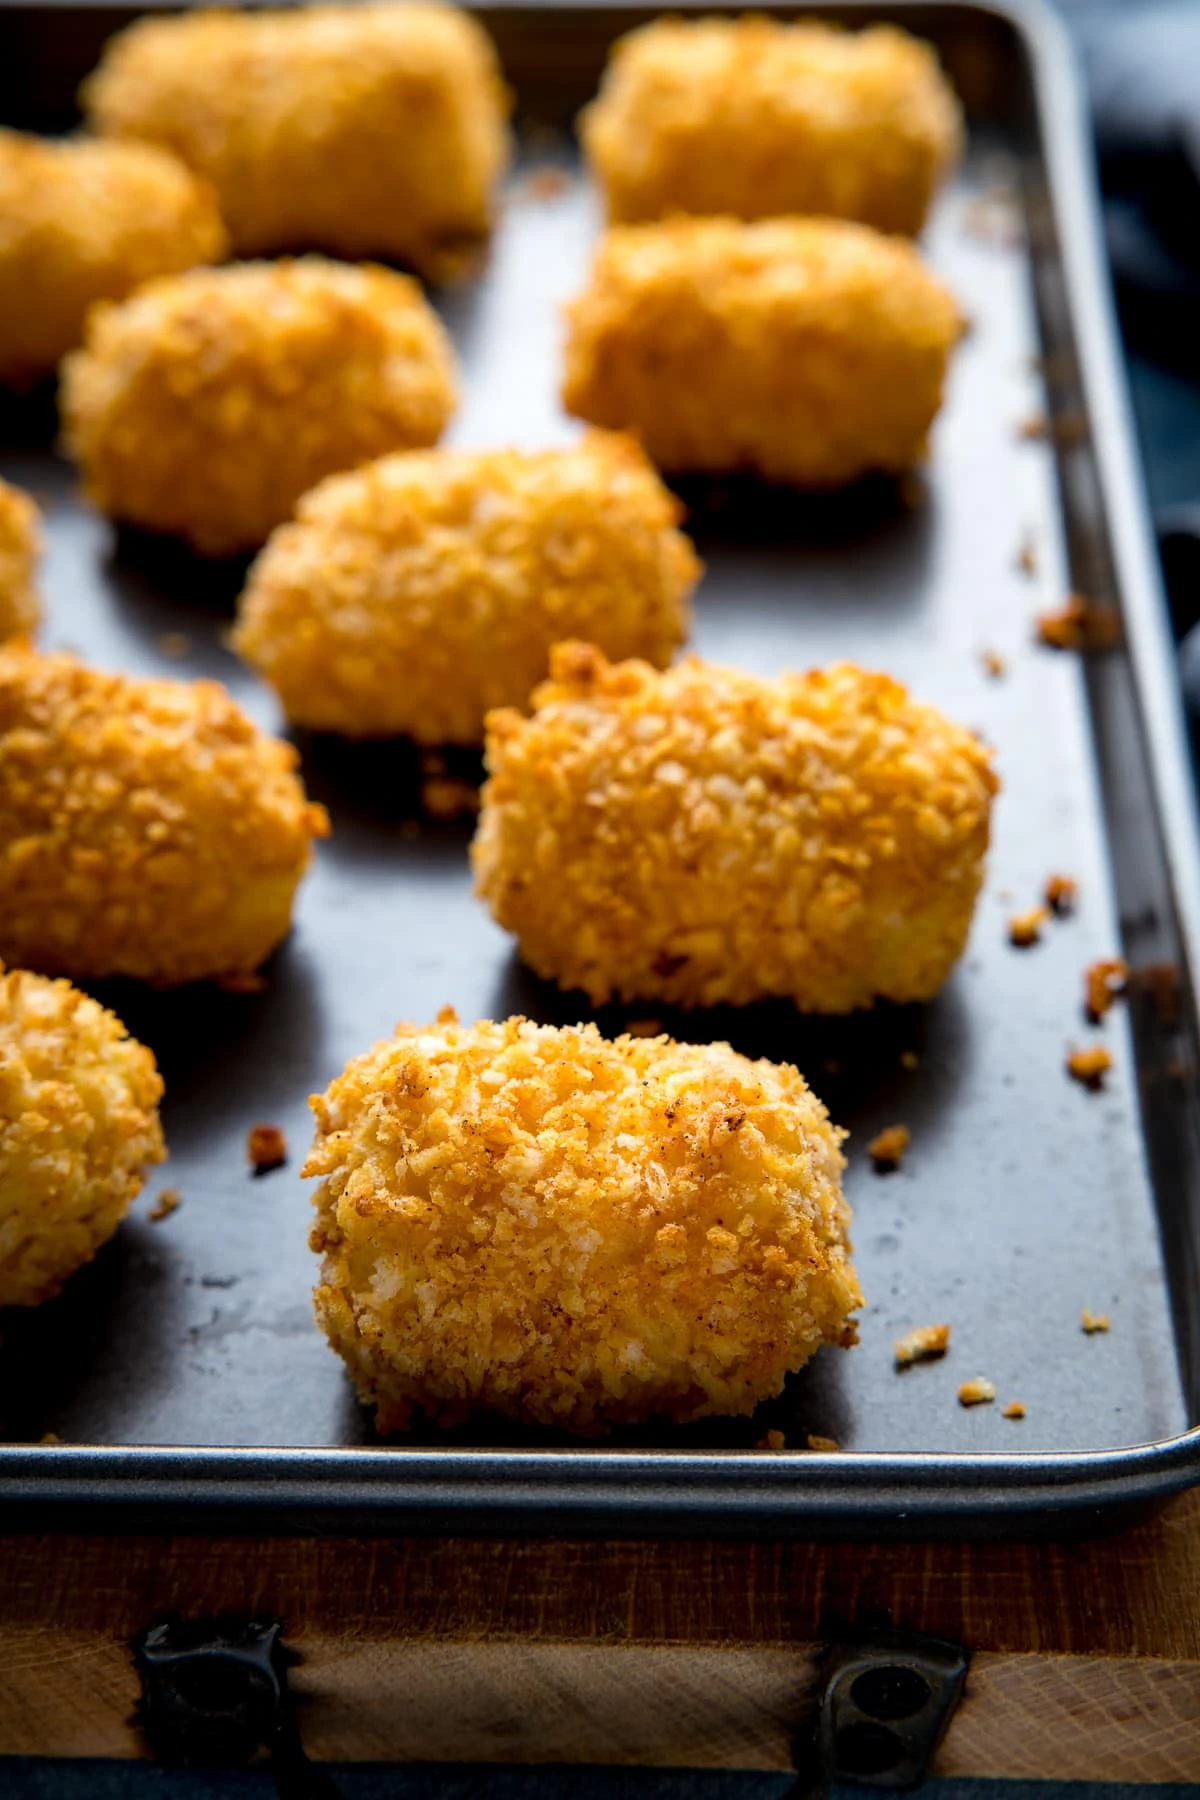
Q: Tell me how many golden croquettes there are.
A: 11